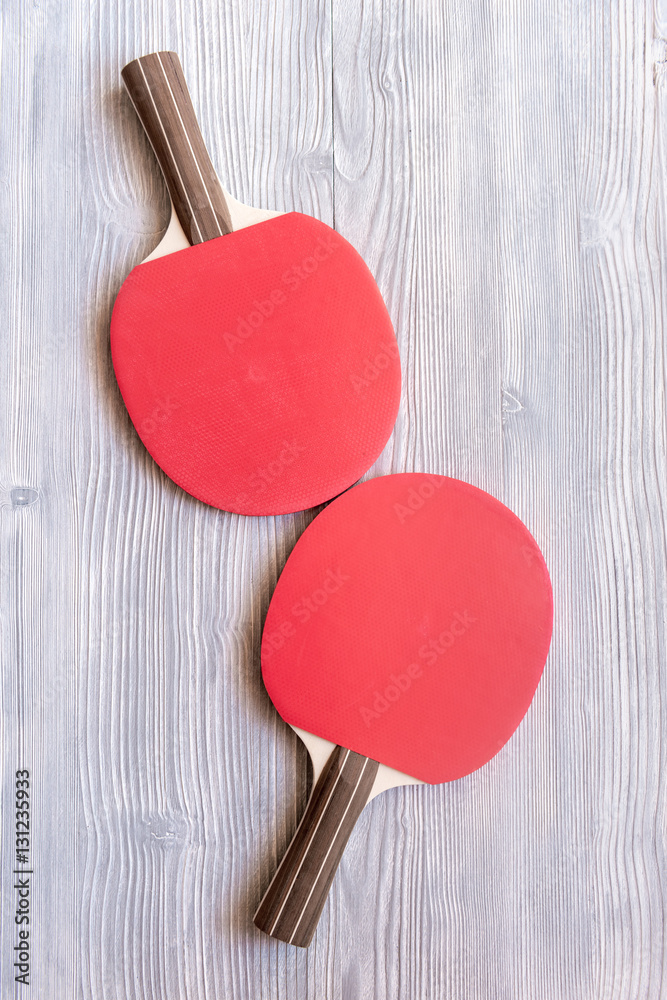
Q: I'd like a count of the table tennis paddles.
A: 2